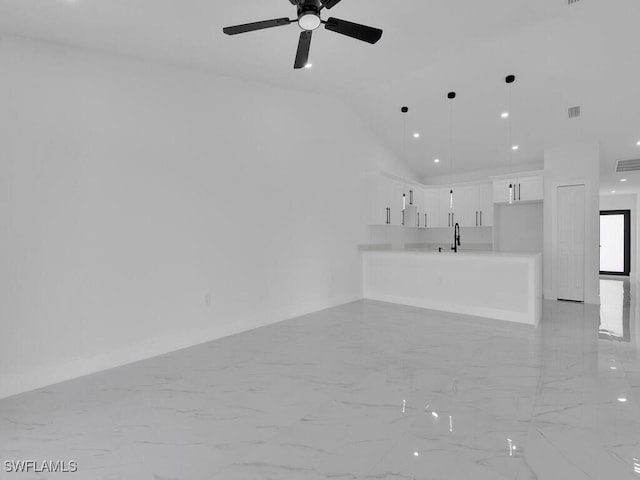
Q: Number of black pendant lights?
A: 3